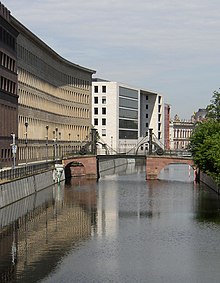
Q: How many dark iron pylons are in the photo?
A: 2